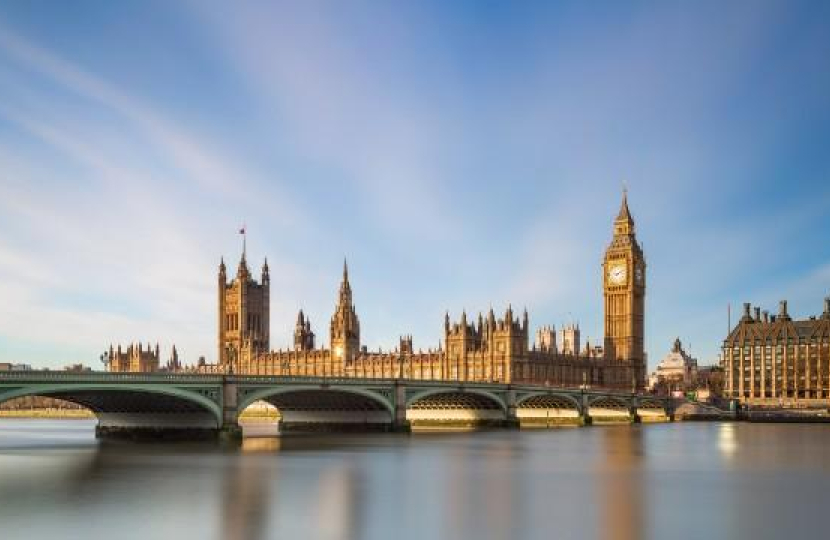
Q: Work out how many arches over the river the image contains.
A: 6